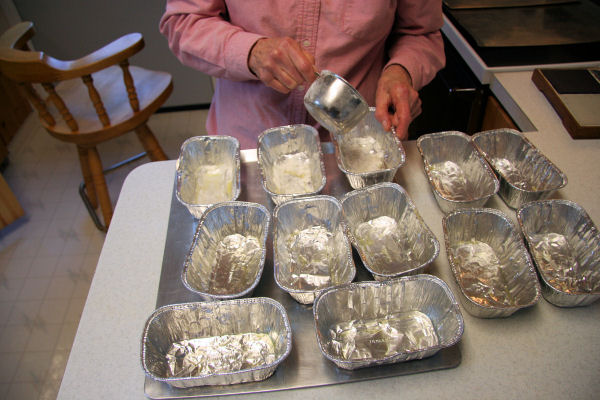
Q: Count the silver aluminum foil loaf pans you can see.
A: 12